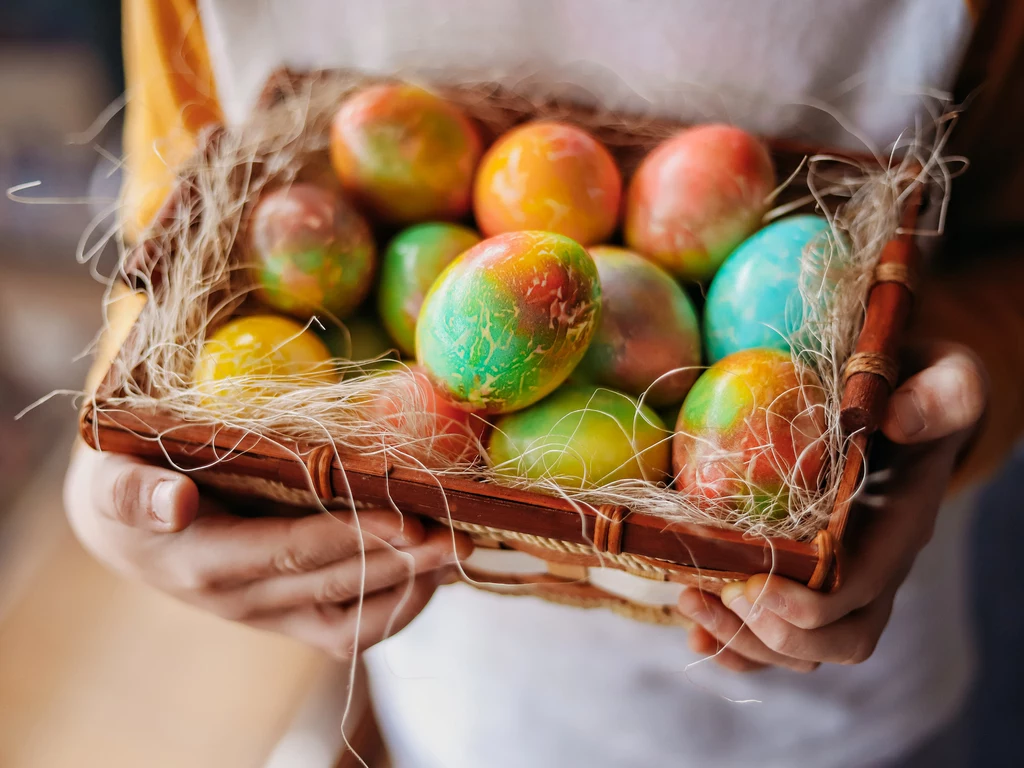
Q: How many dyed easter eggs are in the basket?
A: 12